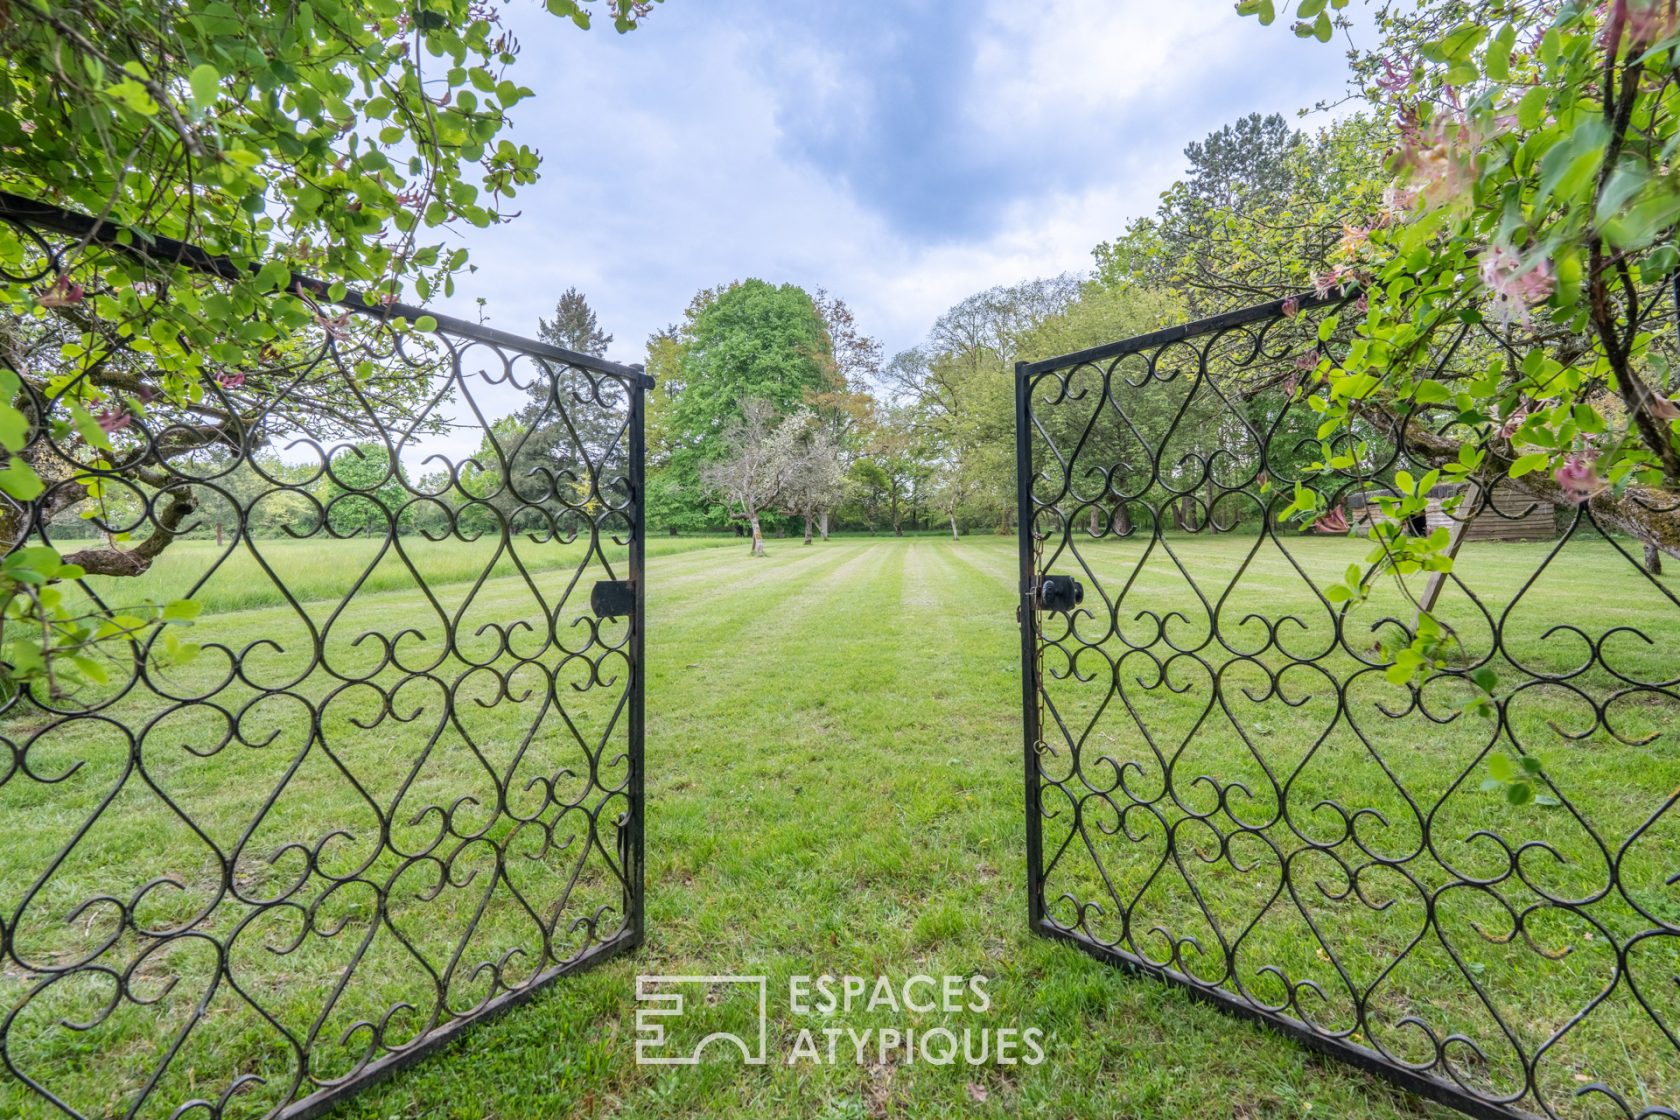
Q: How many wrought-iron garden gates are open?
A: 2